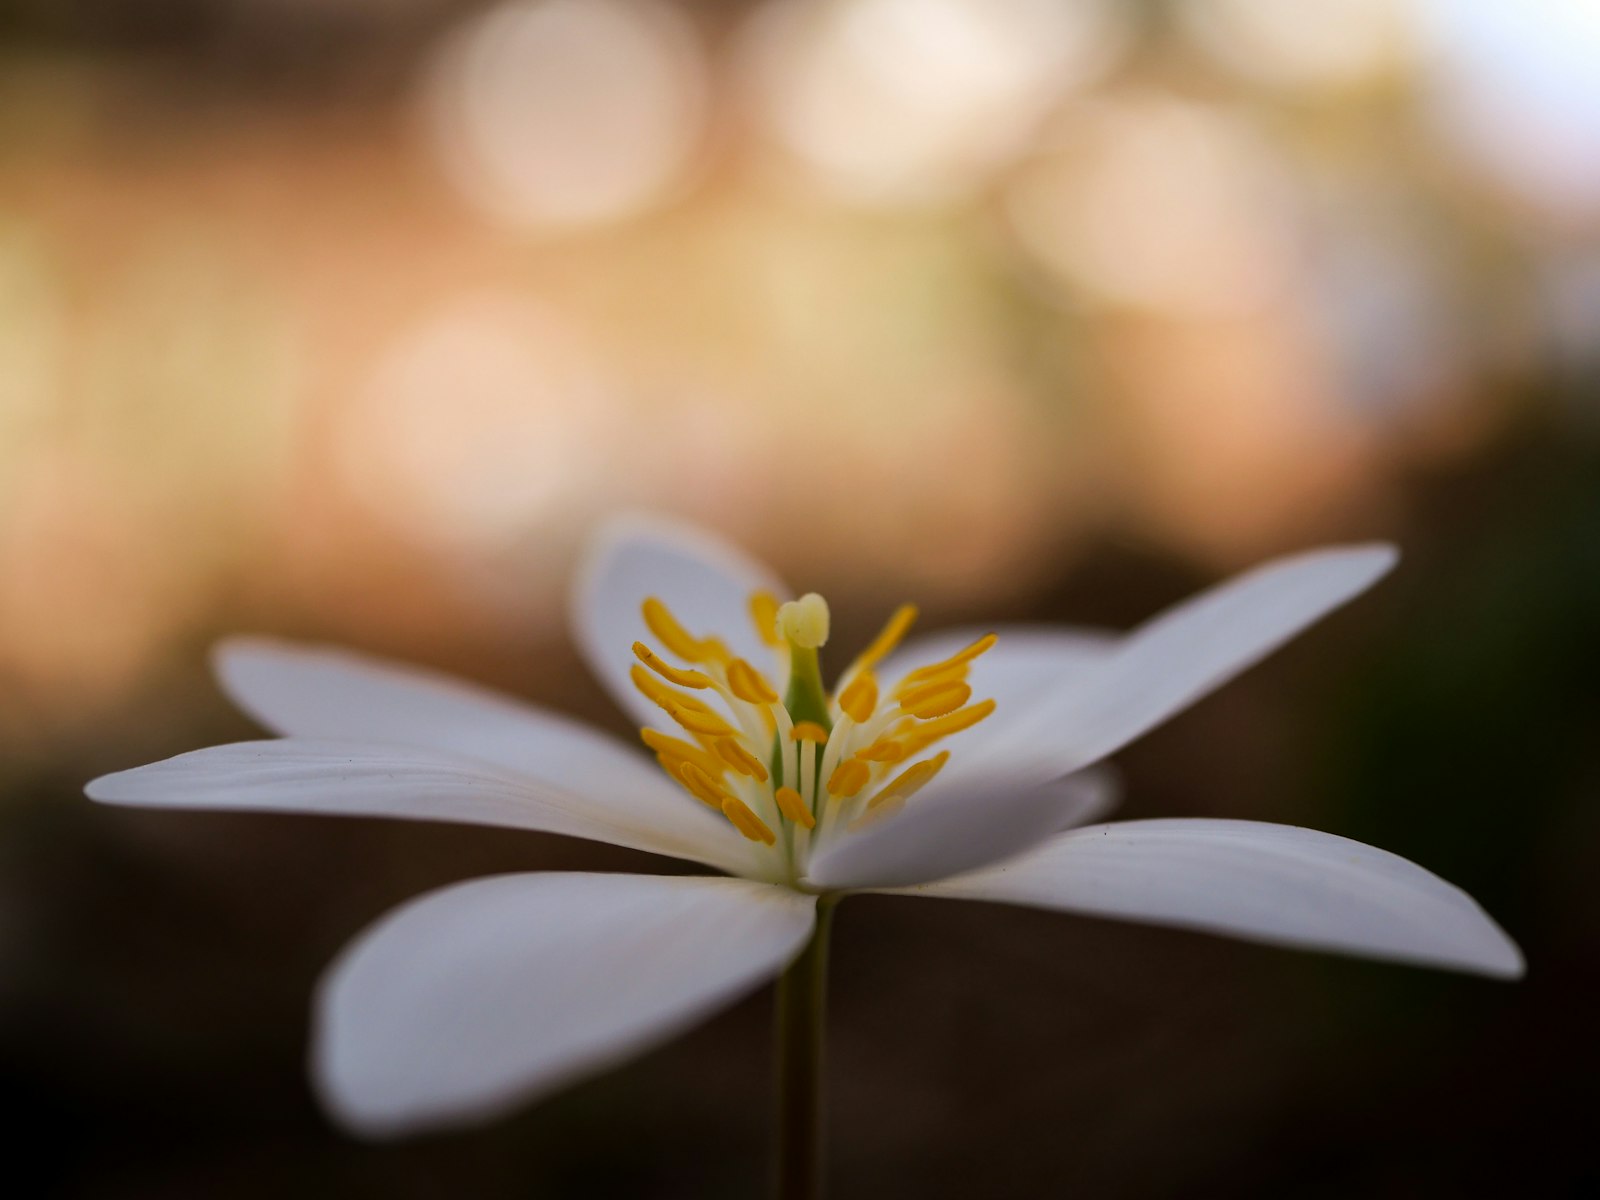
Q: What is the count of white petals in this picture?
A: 8